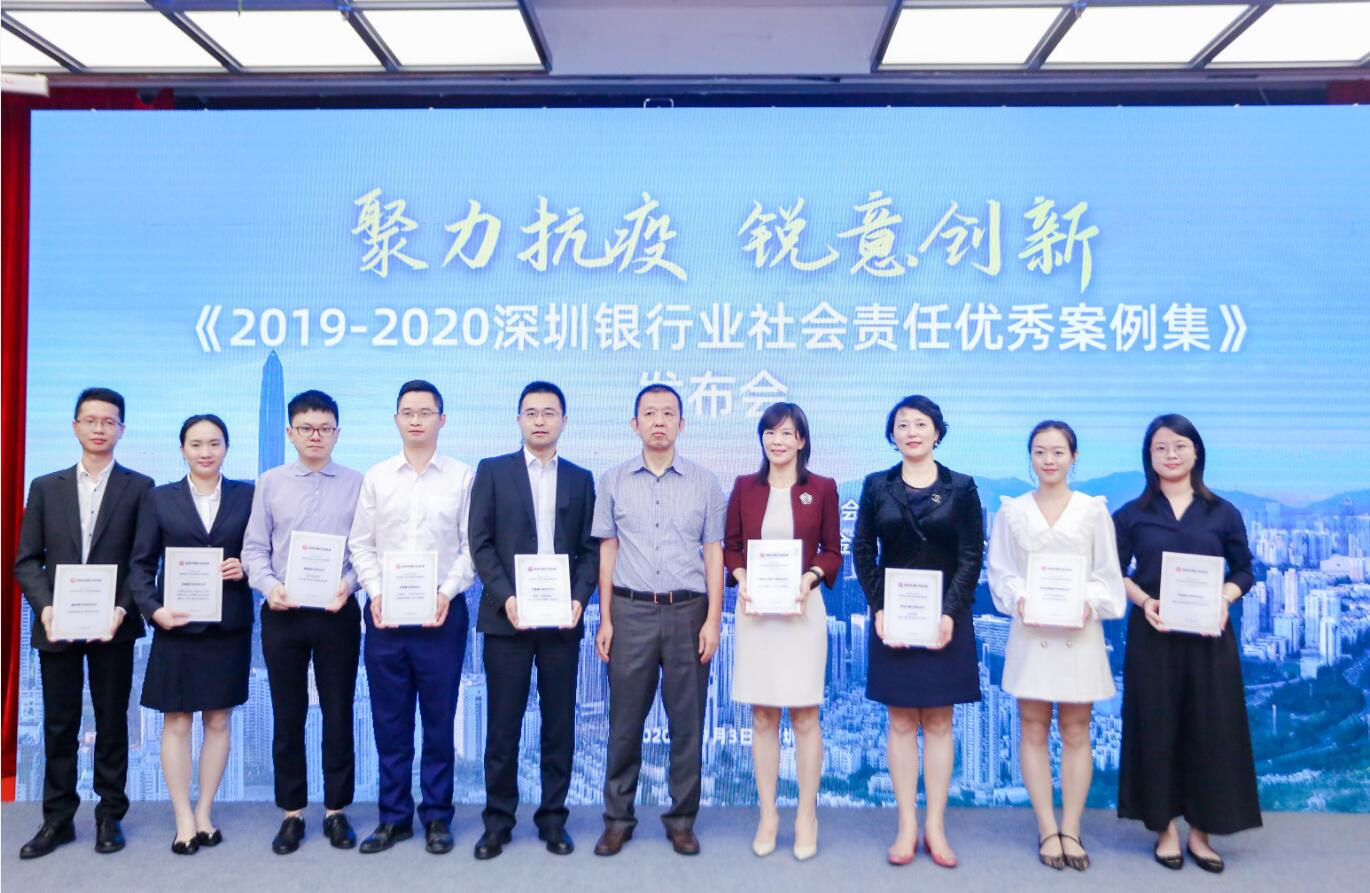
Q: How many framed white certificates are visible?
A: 9